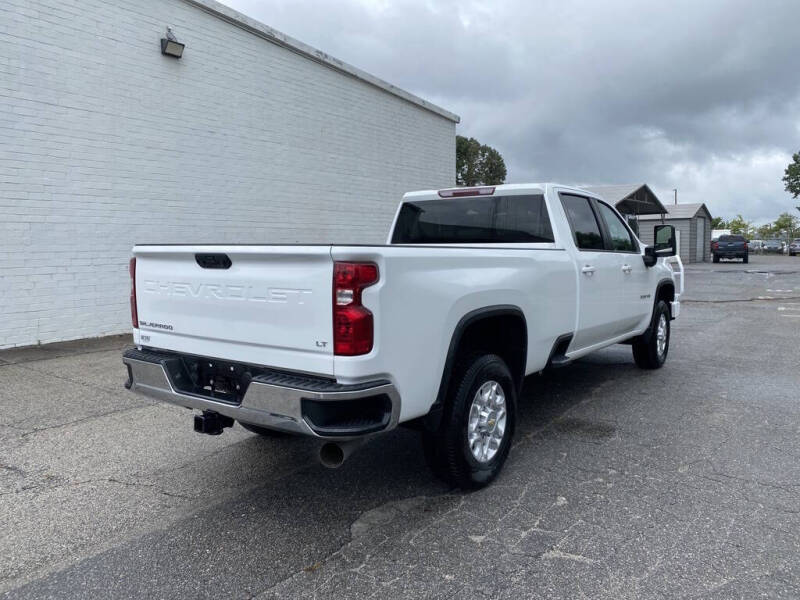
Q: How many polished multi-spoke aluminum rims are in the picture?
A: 2